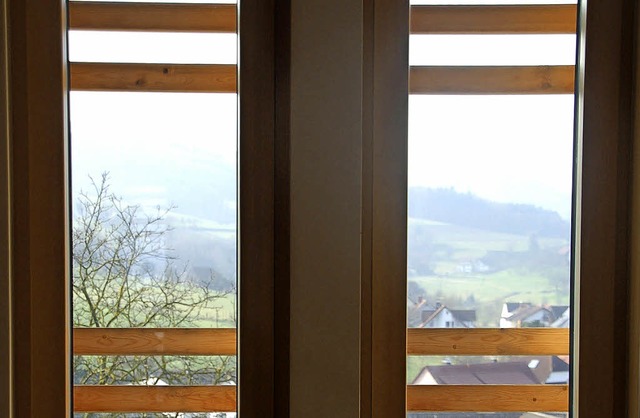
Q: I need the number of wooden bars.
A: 8